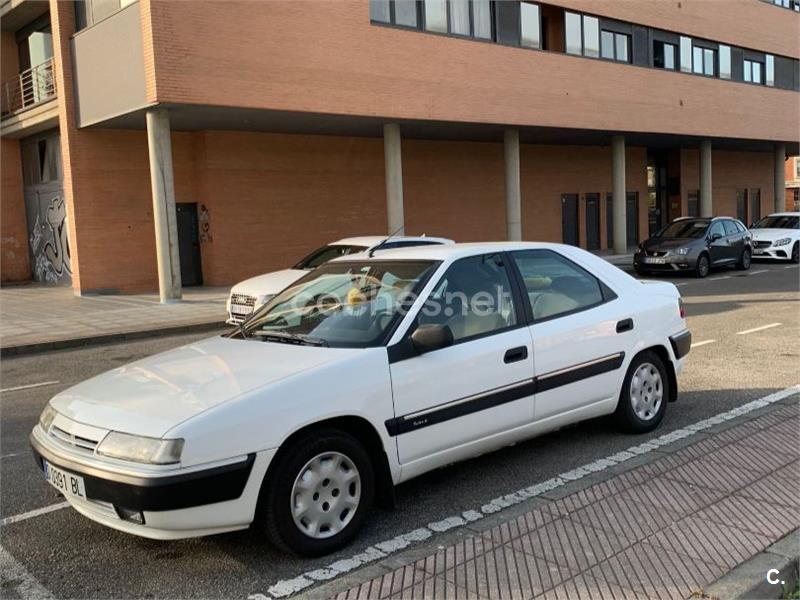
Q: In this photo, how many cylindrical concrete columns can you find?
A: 6